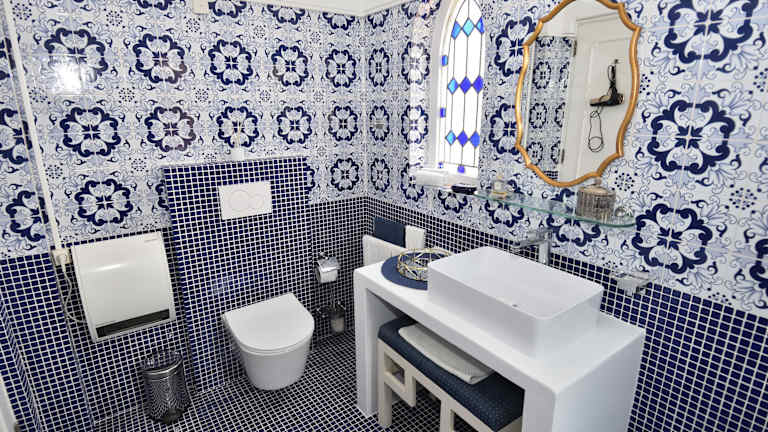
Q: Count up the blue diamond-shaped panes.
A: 9